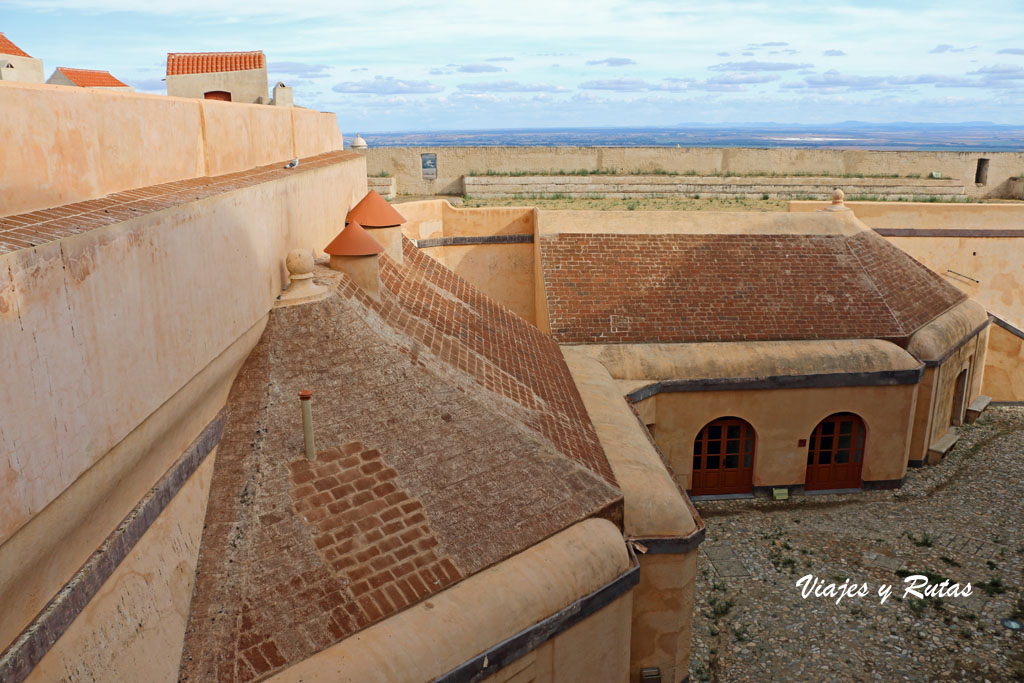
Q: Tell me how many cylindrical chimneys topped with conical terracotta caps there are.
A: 2